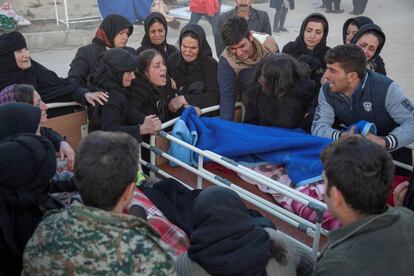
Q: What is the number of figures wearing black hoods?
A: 11